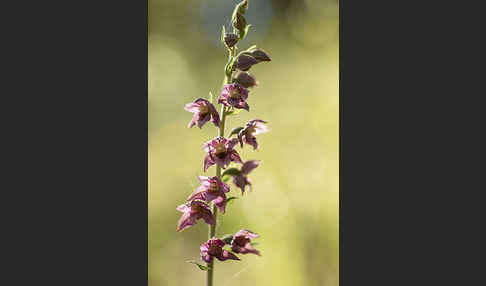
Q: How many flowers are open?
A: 9